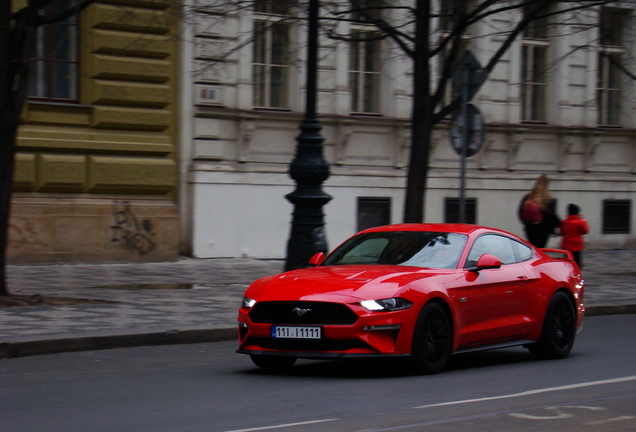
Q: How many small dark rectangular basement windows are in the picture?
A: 3